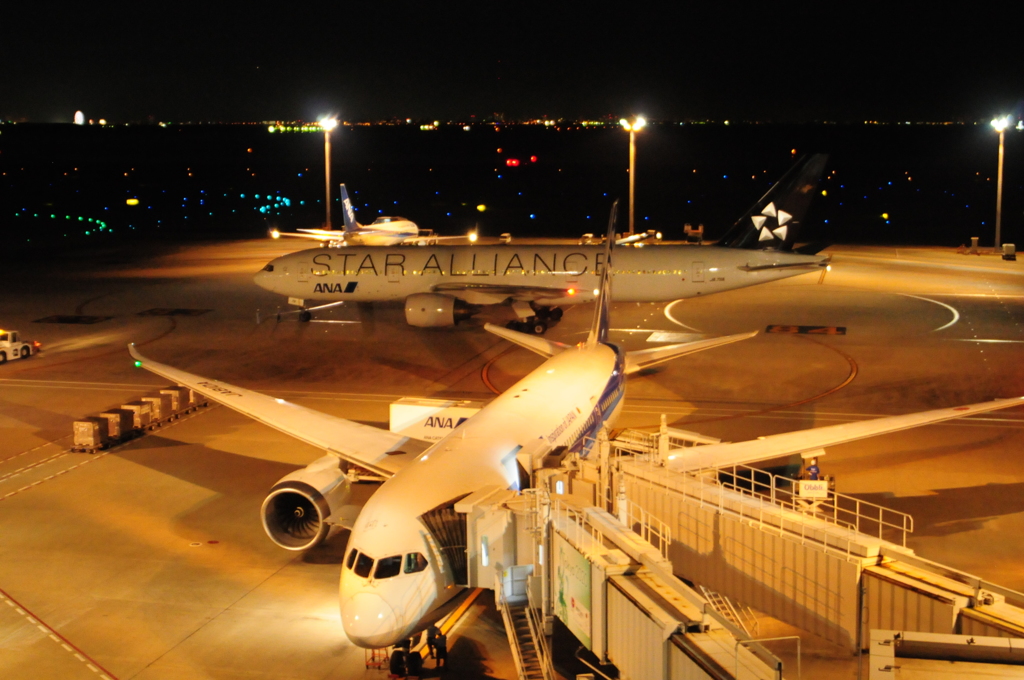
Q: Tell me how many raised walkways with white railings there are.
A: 2